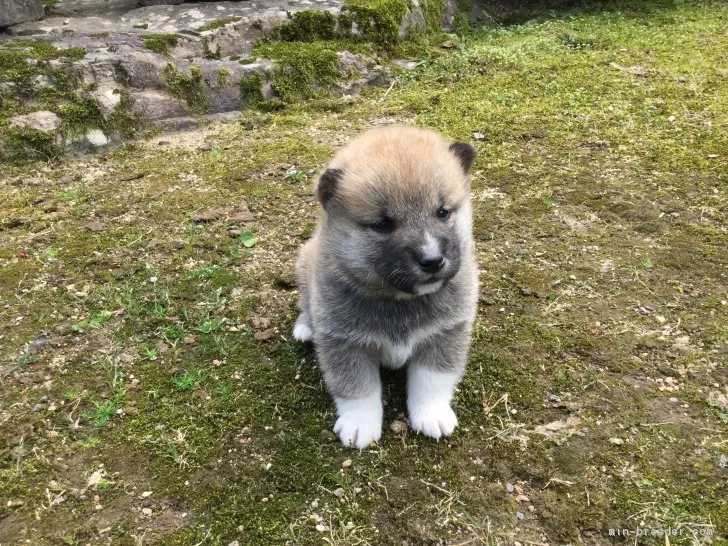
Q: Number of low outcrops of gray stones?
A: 1